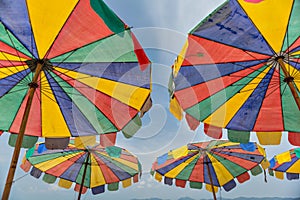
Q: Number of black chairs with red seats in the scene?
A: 0